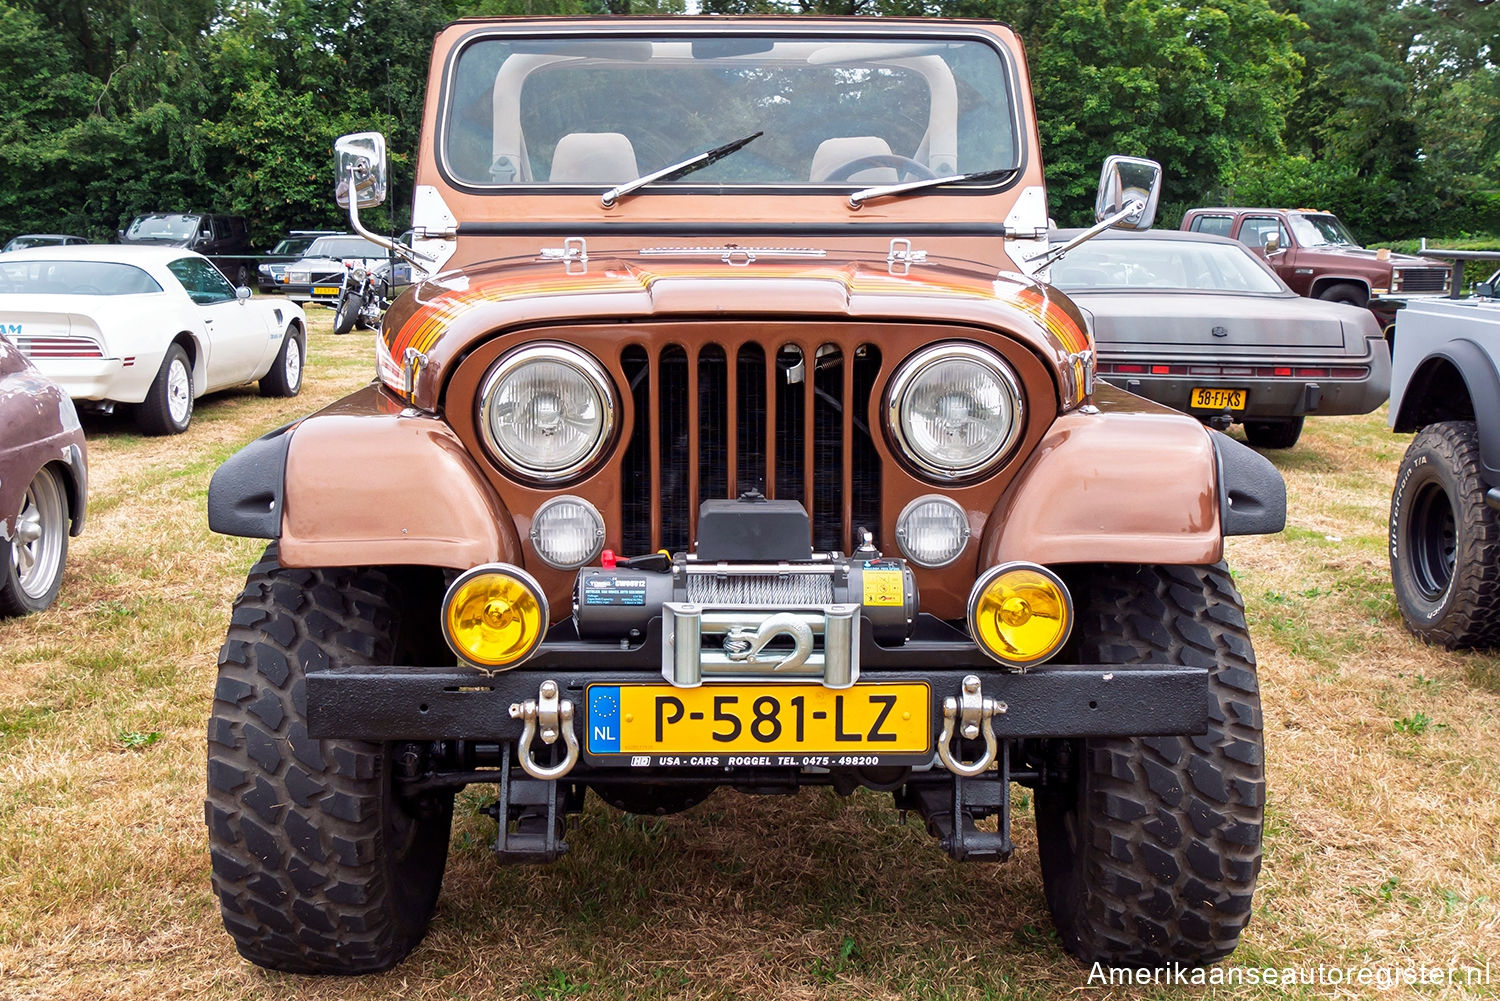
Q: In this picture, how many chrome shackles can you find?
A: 2